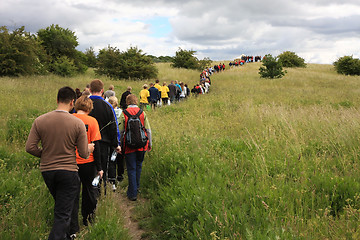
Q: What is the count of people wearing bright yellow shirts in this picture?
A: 3